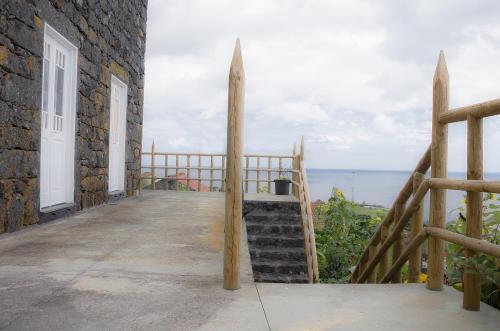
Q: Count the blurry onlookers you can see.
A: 0